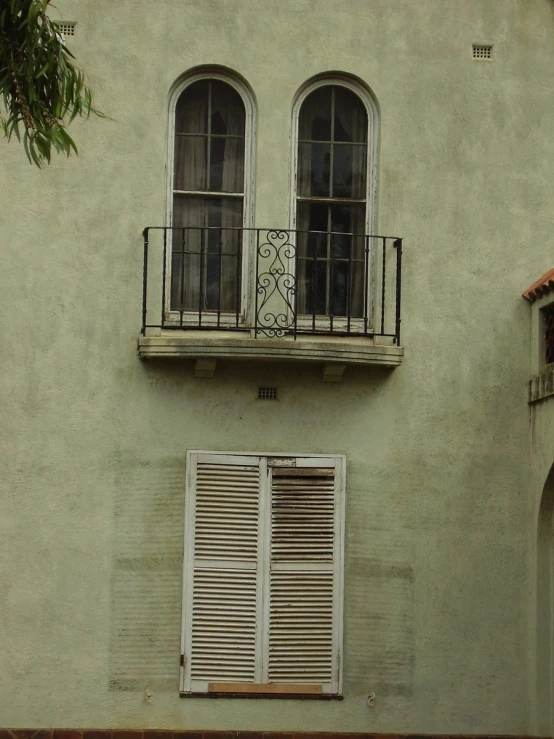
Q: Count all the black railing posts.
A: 14